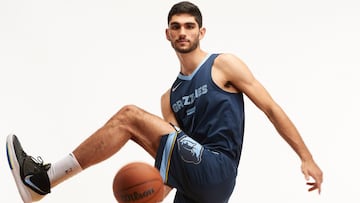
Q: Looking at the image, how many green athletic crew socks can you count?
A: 0